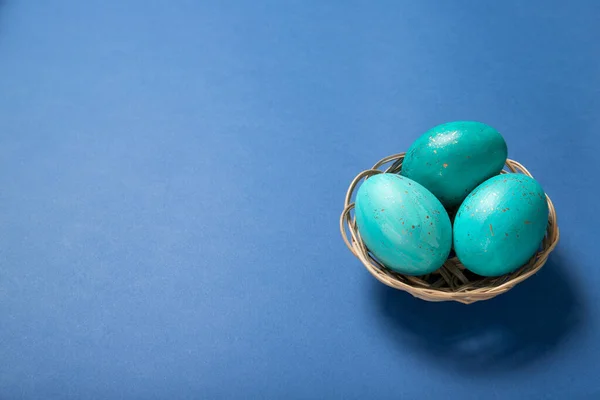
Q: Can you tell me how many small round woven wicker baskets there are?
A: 1